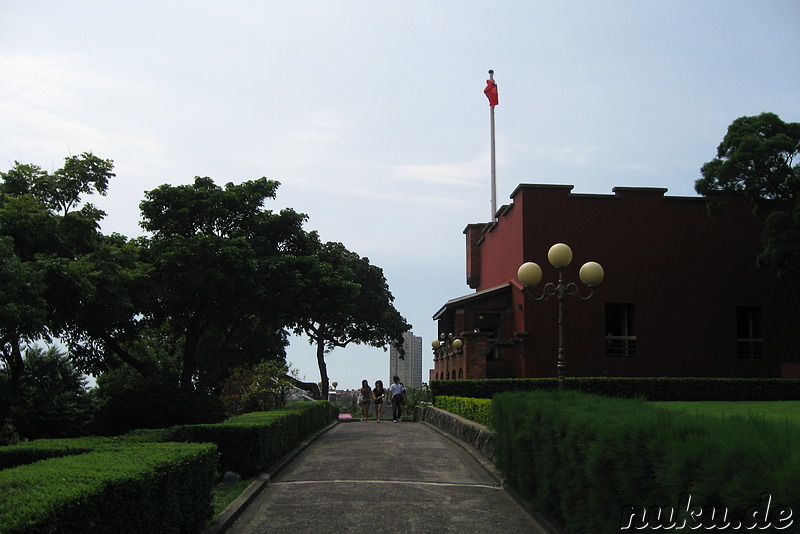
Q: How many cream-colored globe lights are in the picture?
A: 5